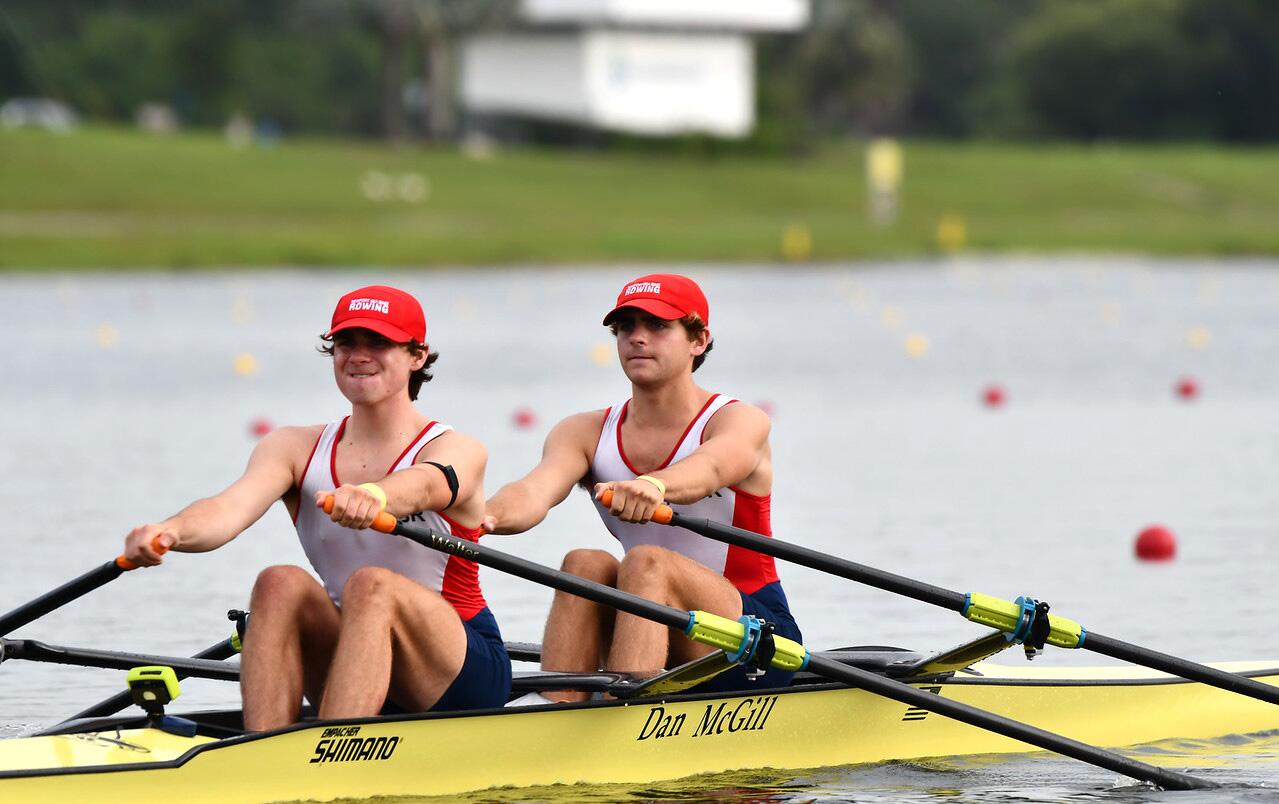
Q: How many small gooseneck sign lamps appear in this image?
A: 0